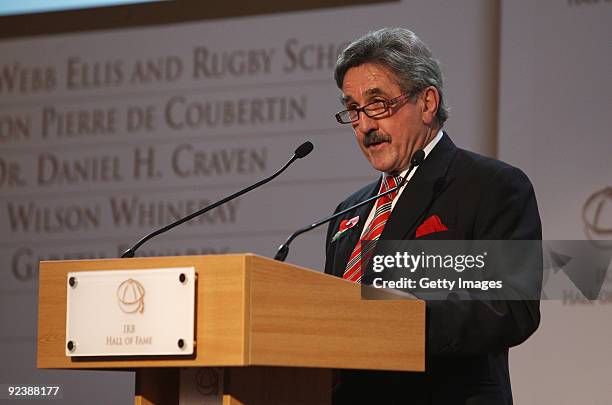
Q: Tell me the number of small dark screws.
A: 4